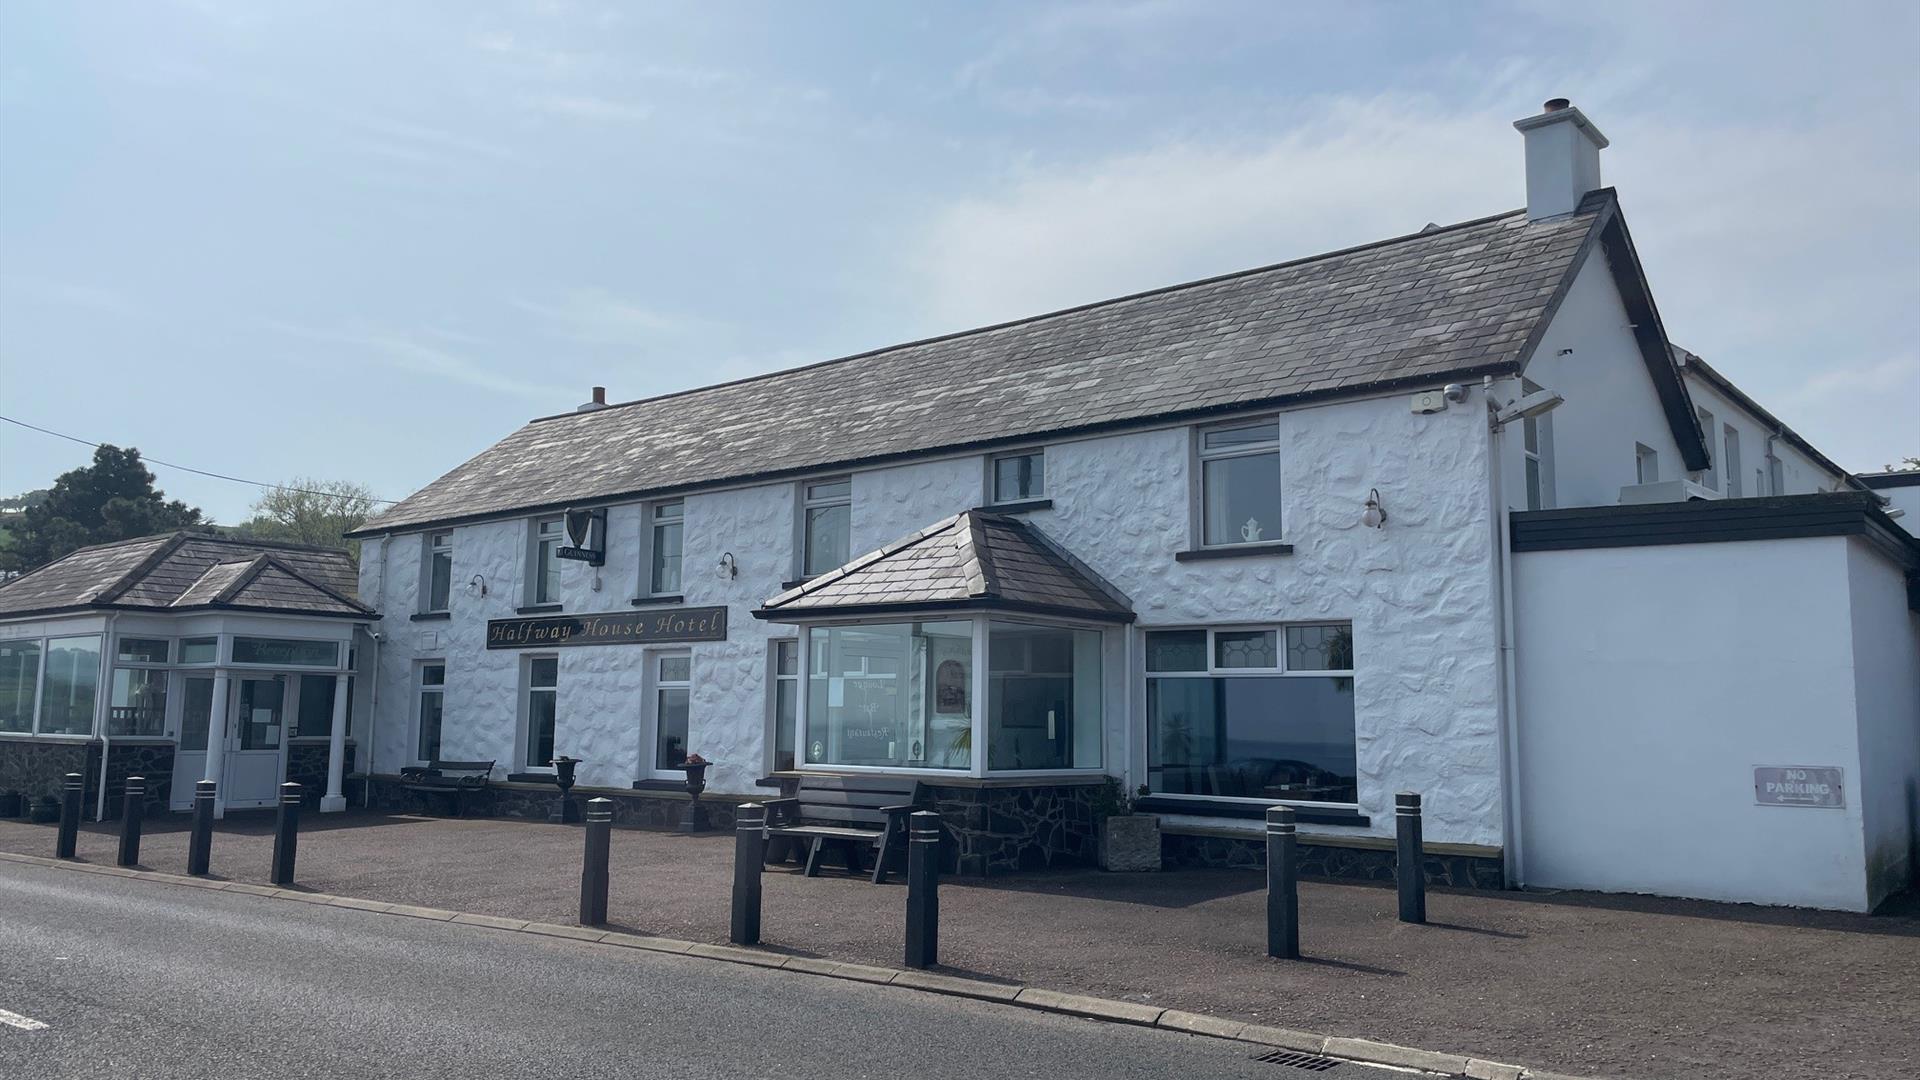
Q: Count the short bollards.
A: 9